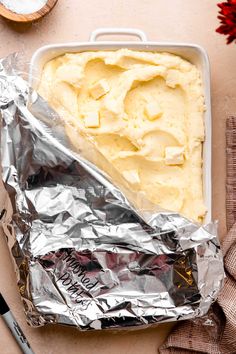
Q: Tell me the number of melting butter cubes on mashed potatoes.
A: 5